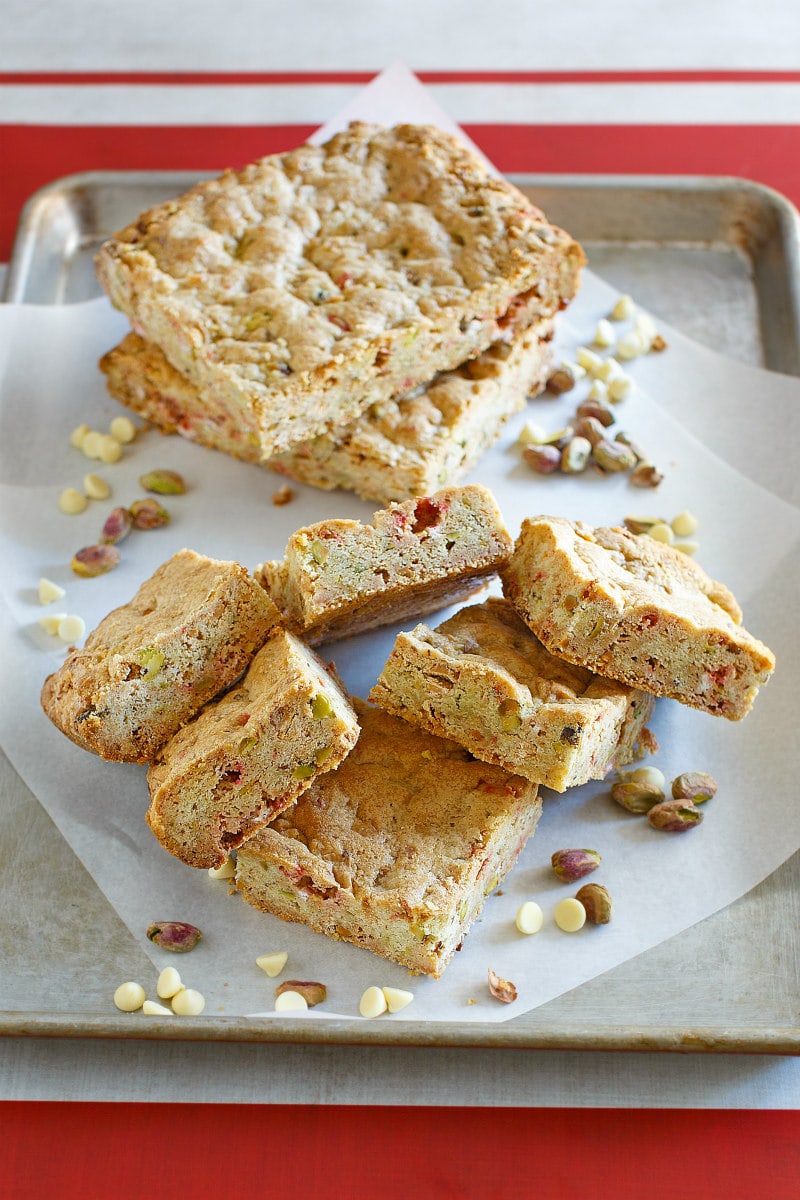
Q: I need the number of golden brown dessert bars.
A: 8